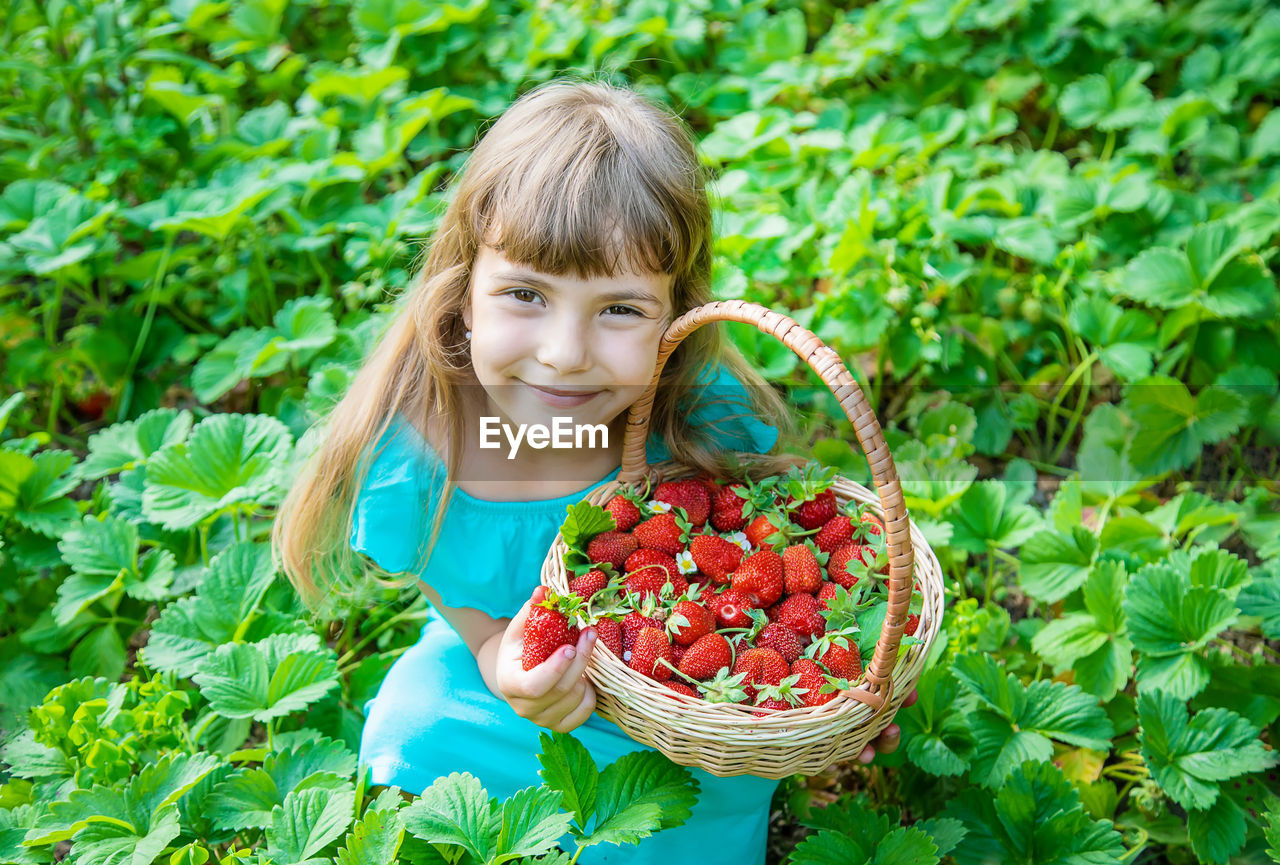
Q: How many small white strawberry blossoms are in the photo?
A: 3